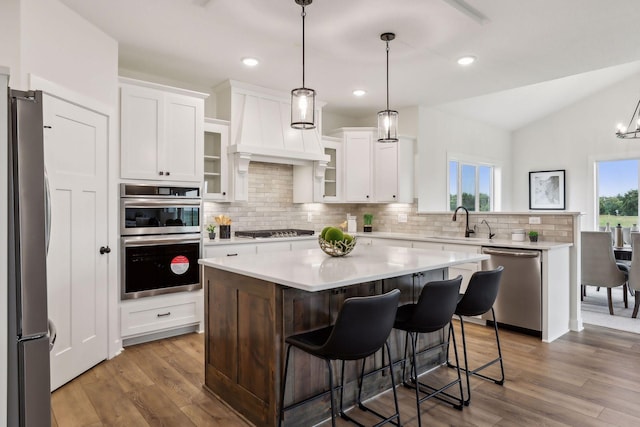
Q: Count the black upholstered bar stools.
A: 3